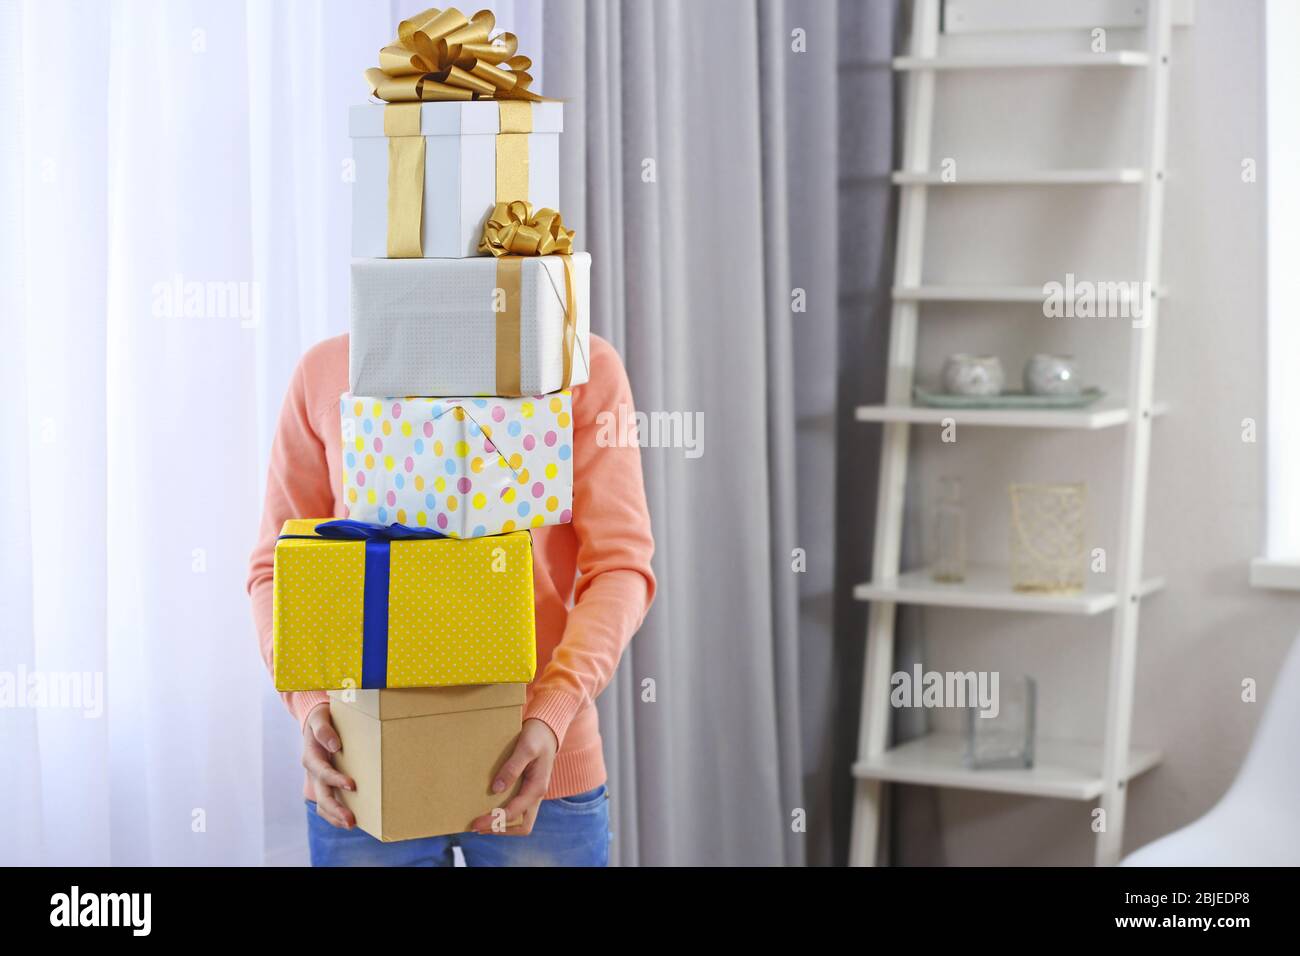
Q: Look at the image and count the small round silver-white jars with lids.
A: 2